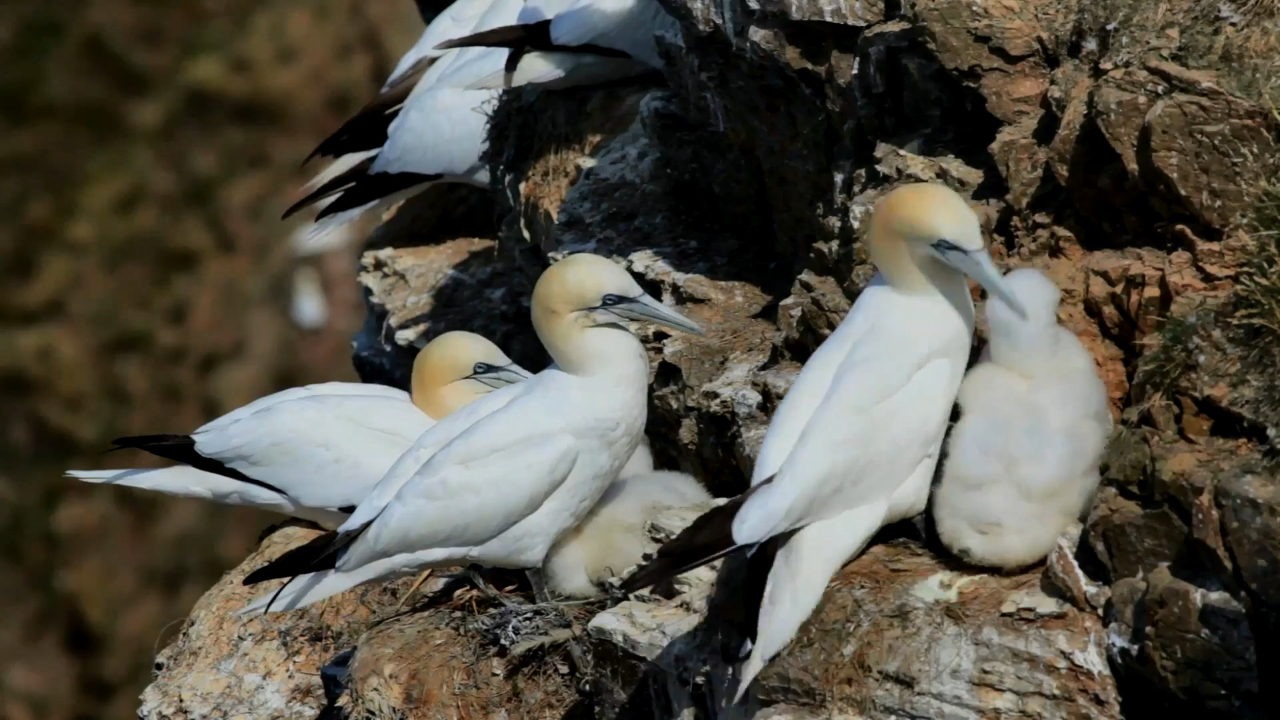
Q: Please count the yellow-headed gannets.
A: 3